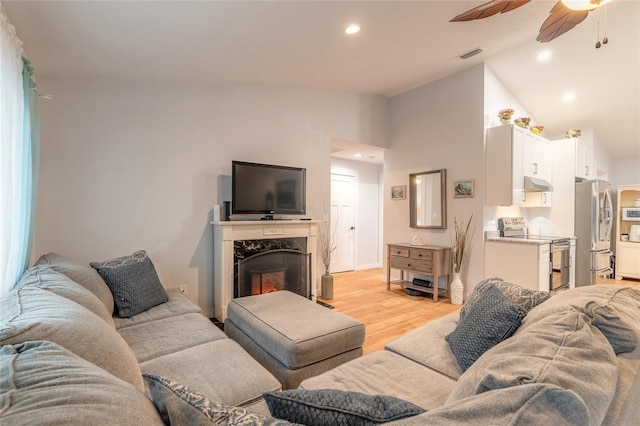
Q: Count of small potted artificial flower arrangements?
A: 4